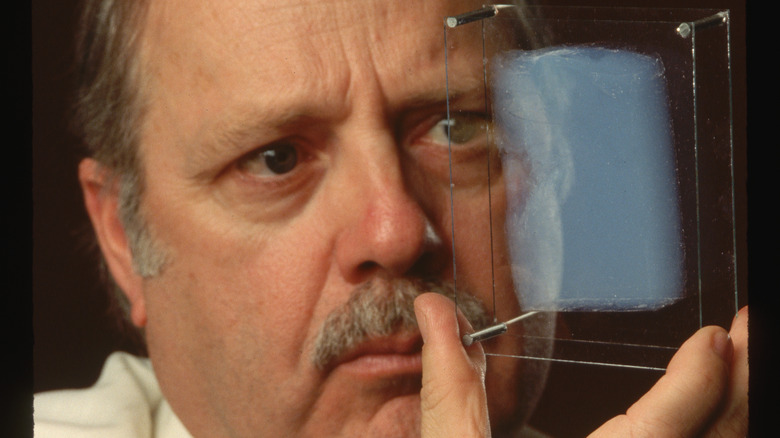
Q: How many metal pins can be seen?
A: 3